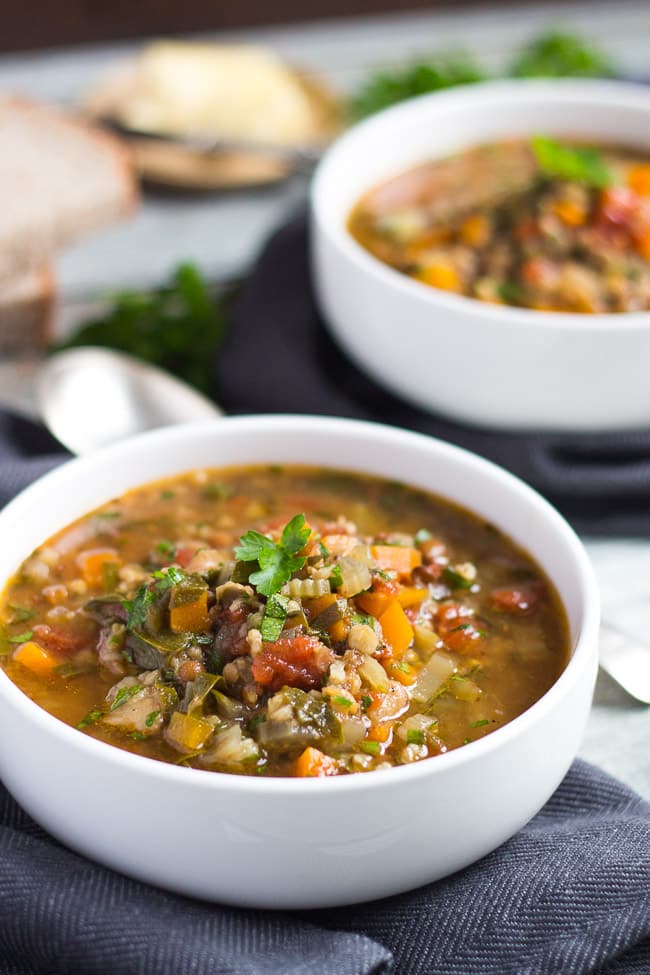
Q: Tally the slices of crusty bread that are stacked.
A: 2